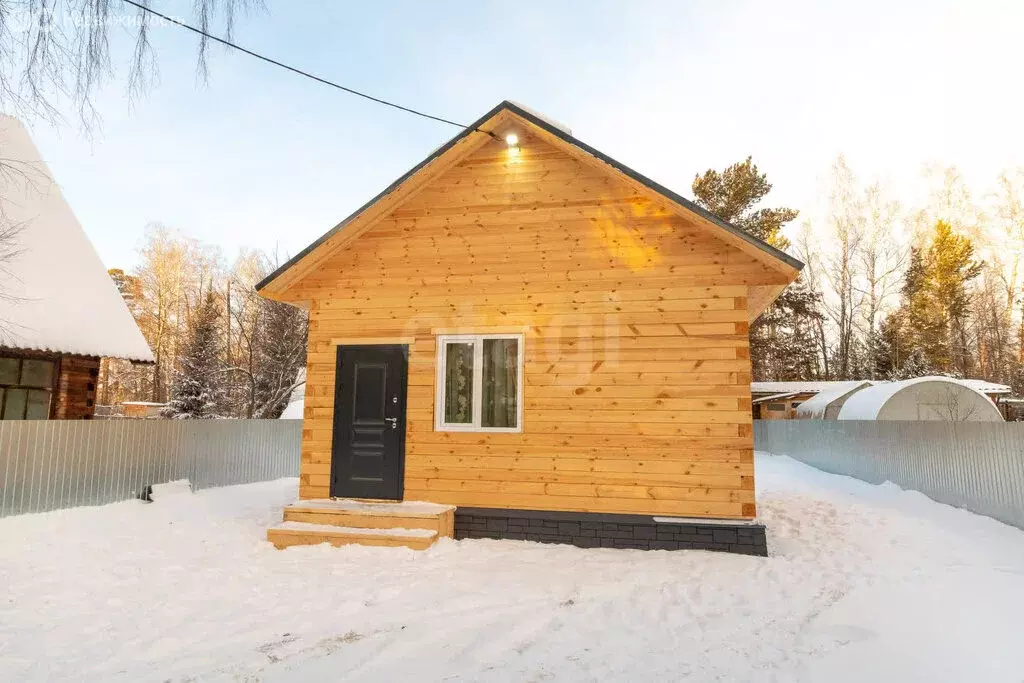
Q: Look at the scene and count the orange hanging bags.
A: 0